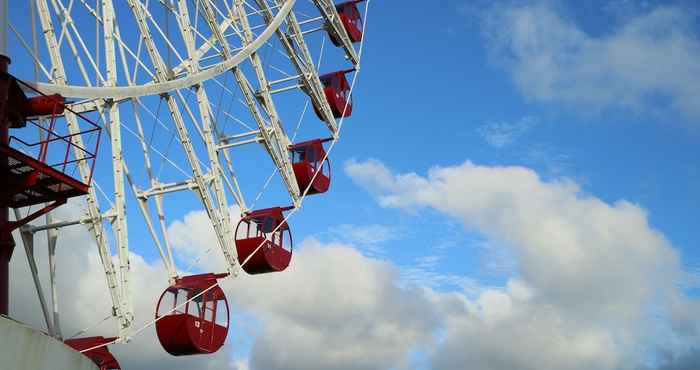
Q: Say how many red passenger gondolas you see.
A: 6